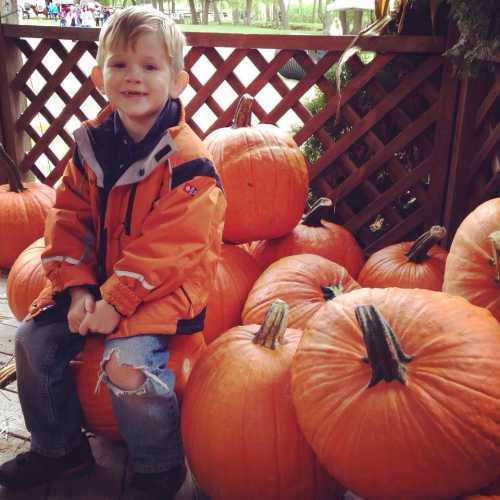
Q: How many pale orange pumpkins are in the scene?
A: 1